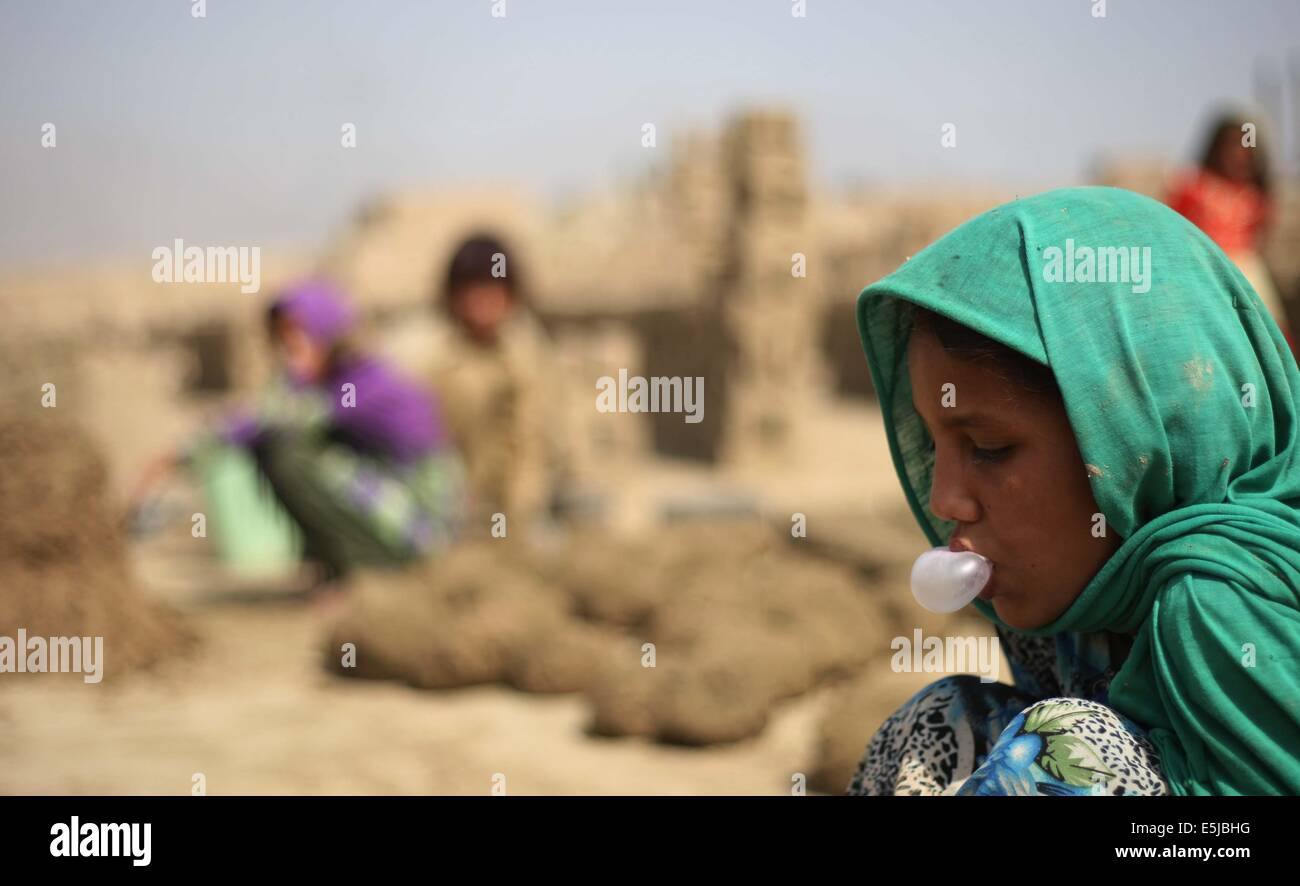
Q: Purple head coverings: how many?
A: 1